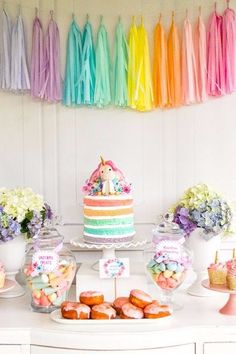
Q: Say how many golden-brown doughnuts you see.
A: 7